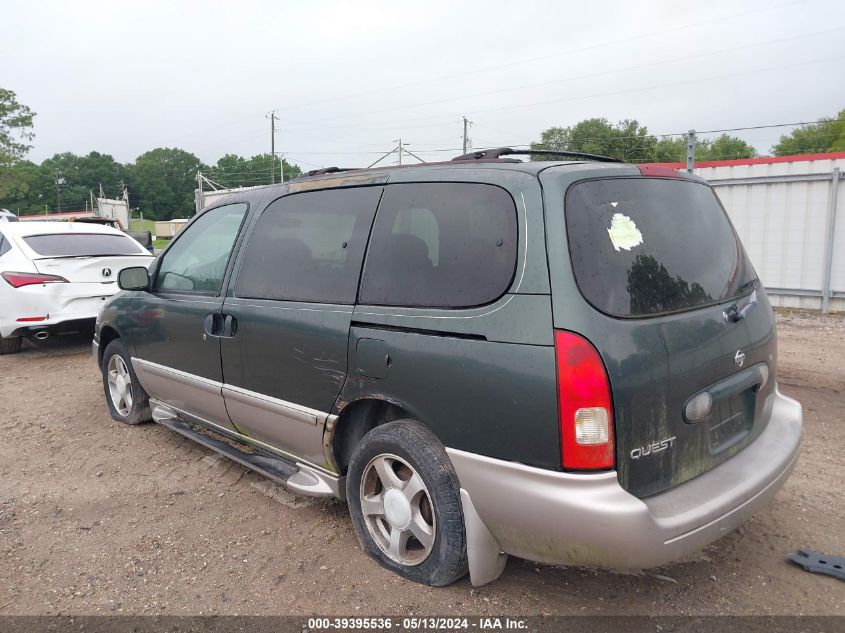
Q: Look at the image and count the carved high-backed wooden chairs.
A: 0